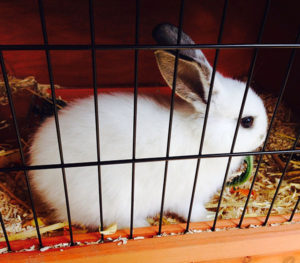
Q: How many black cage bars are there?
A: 13